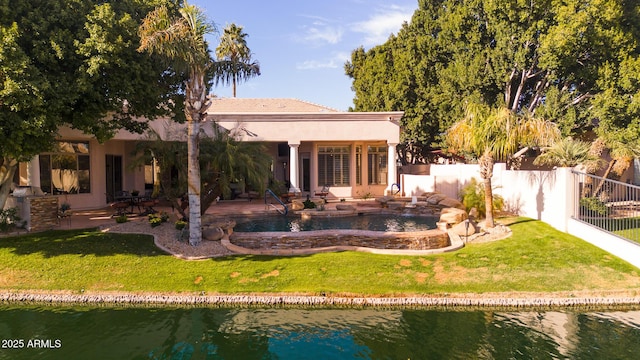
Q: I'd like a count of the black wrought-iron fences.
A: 1